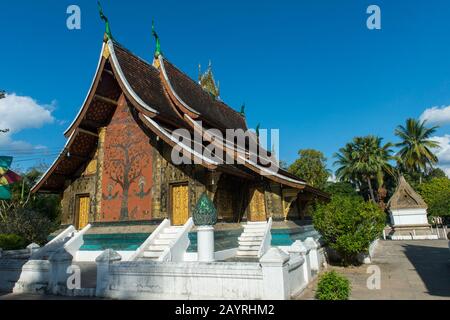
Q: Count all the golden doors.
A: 3